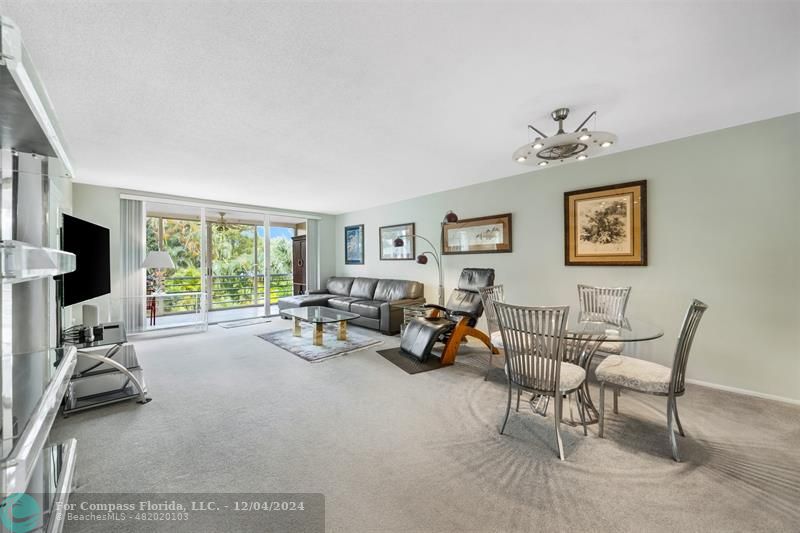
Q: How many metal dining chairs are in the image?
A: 4